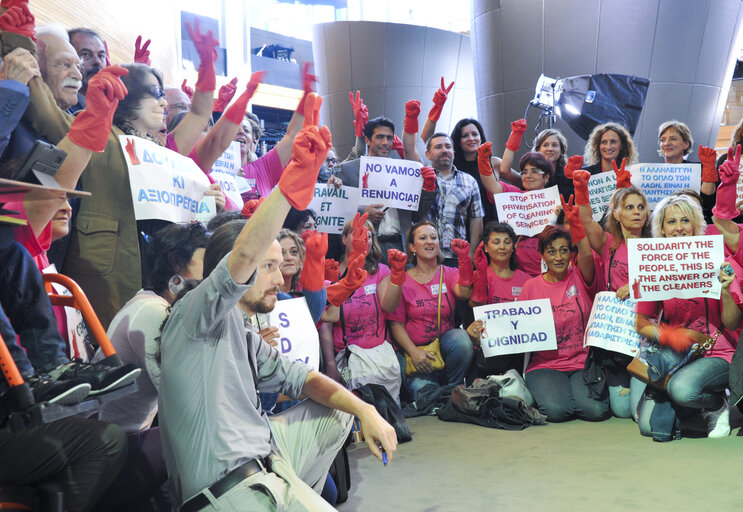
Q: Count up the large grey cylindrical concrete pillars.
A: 2